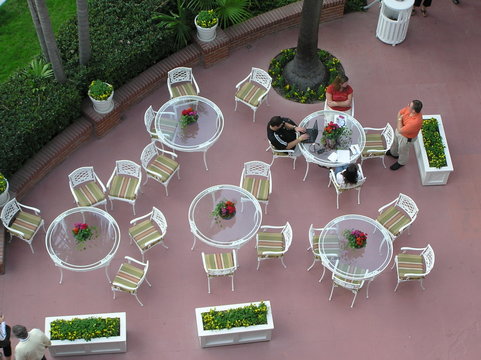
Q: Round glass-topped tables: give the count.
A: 5